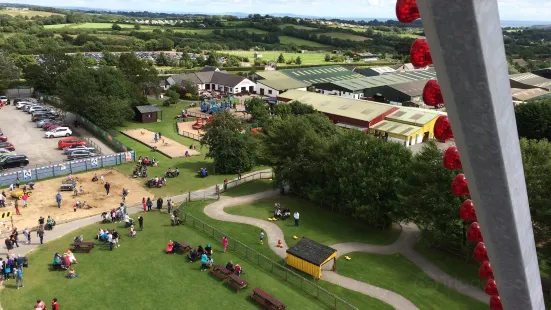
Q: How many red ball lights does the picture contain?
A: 12